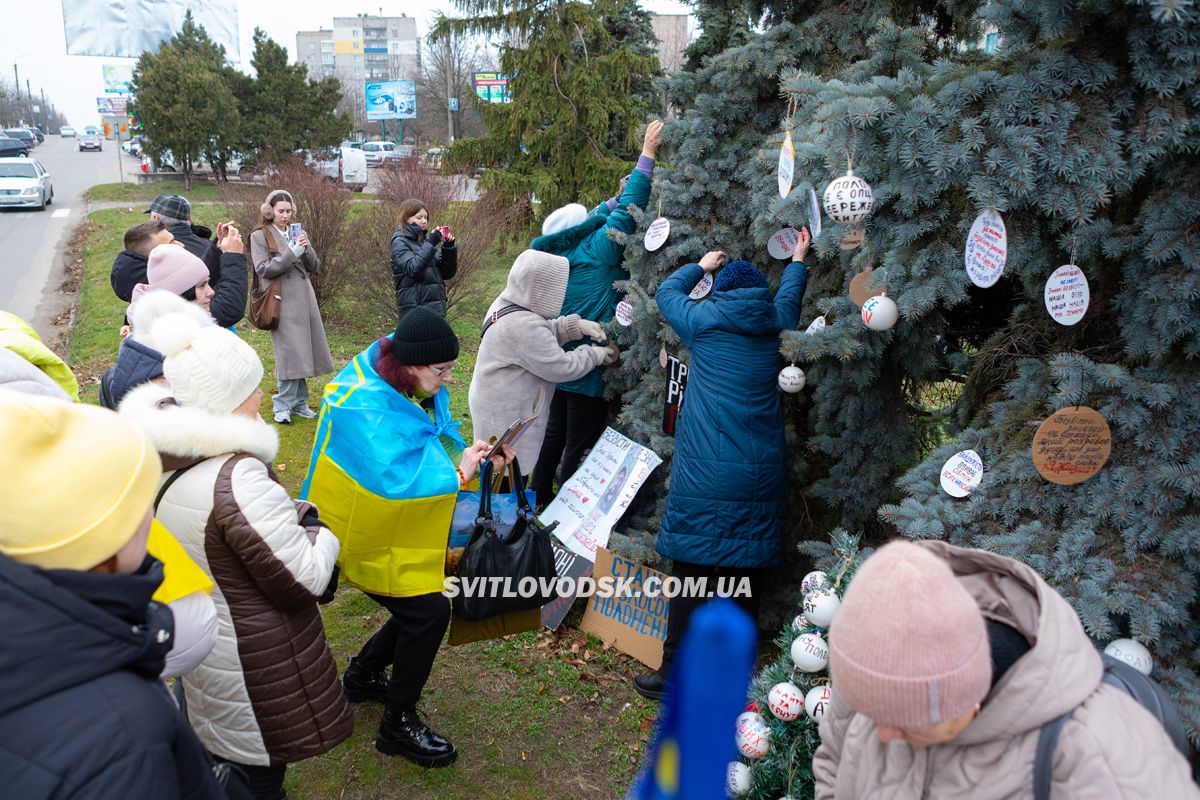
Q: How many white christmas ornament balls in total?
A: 12